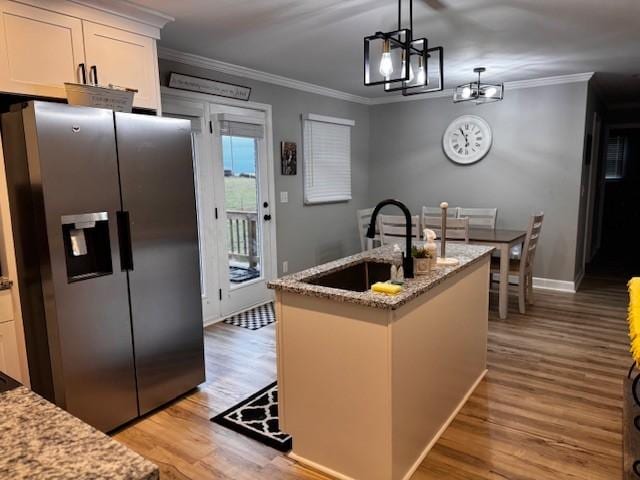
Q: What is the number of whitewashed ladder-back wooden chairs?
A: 6